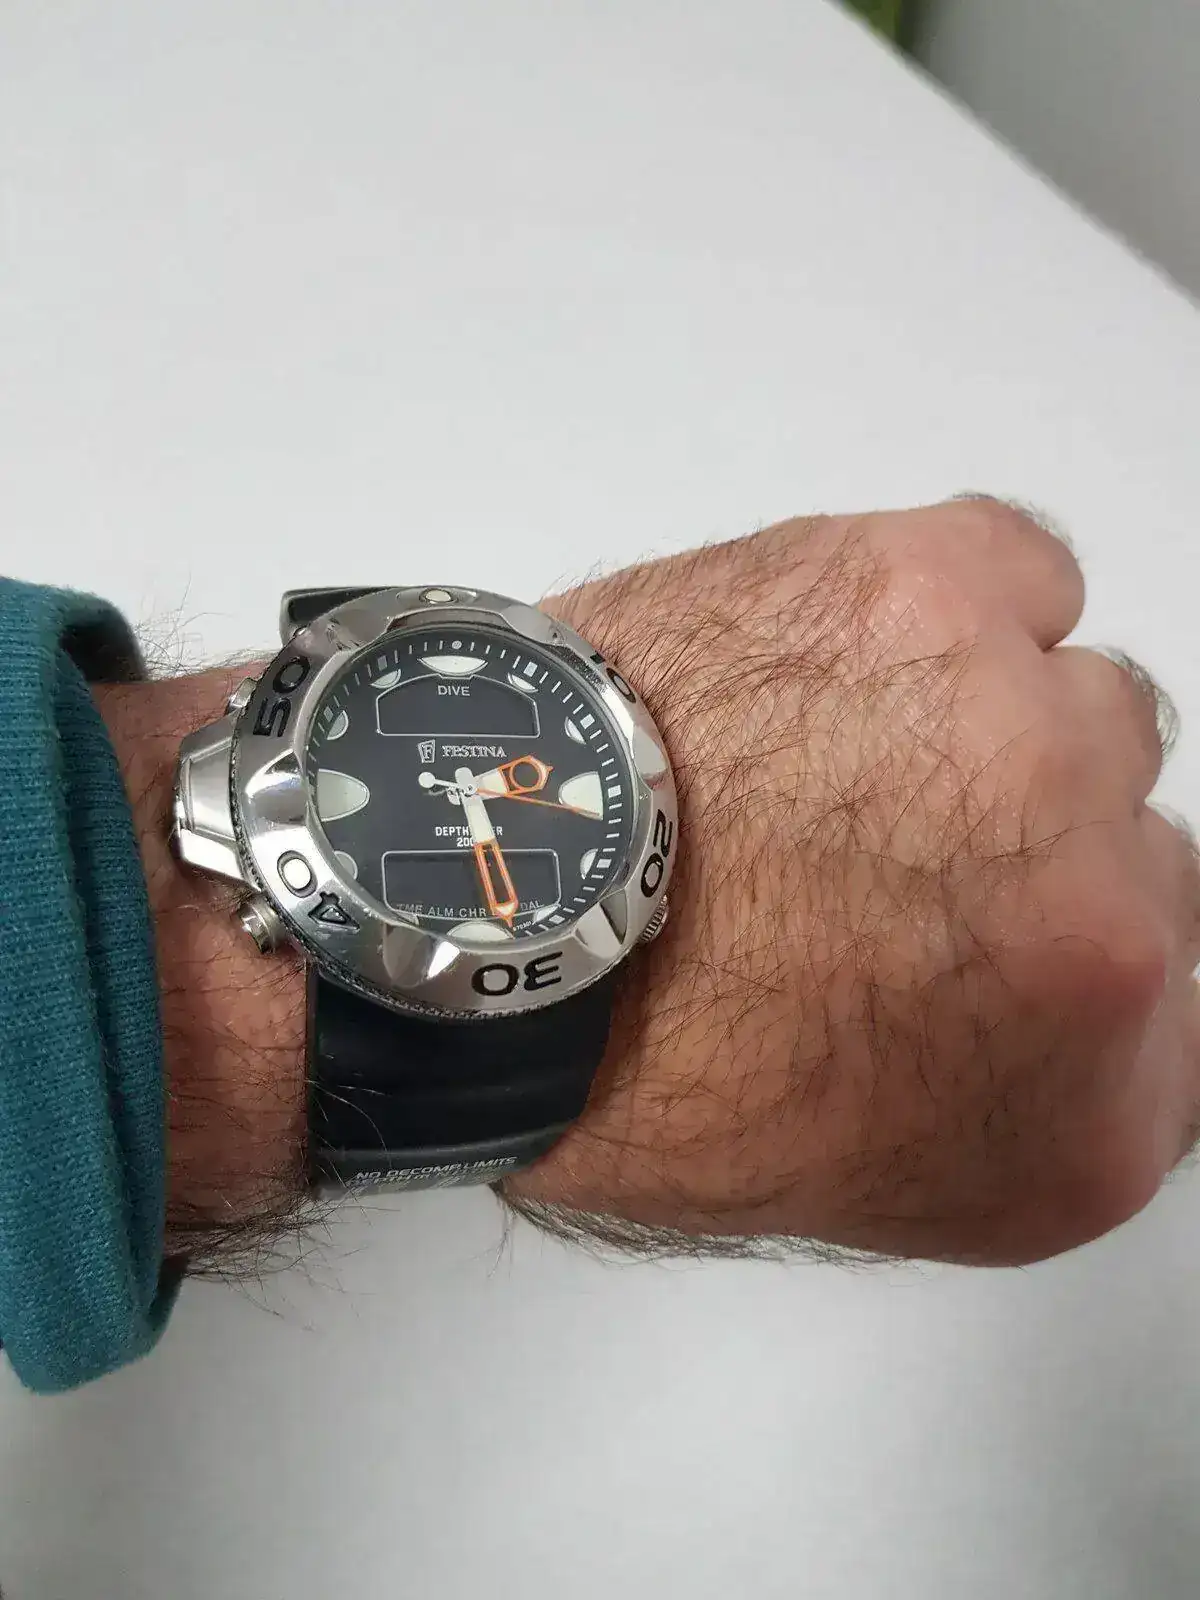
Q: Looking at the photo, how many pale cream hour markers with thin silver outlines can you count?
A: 12